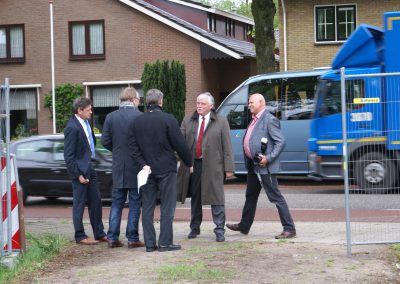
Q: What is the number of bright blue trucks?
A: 1